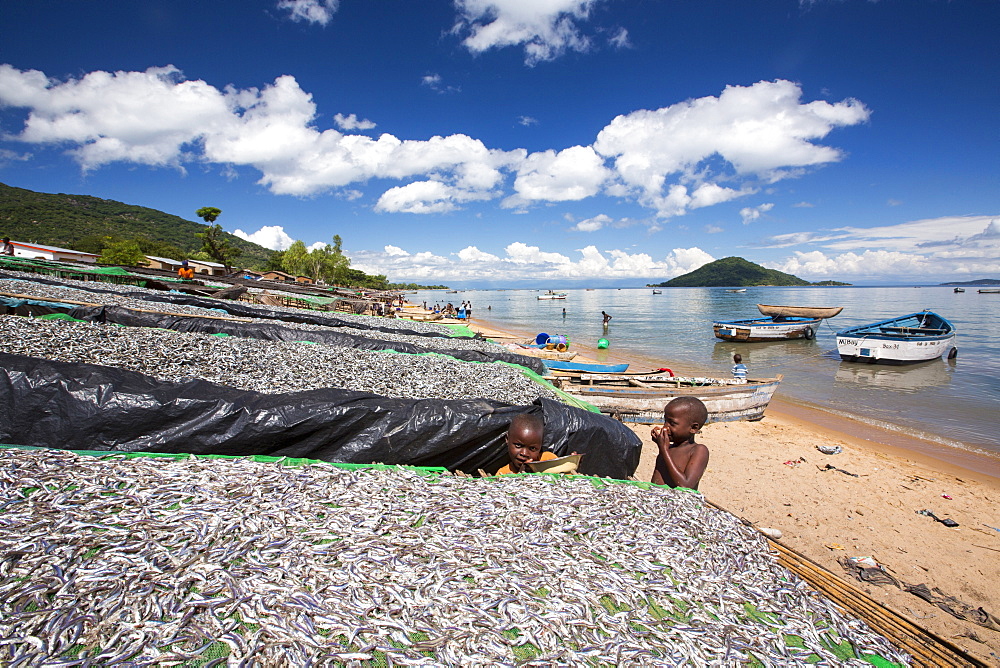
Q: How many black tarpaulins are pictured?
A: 3